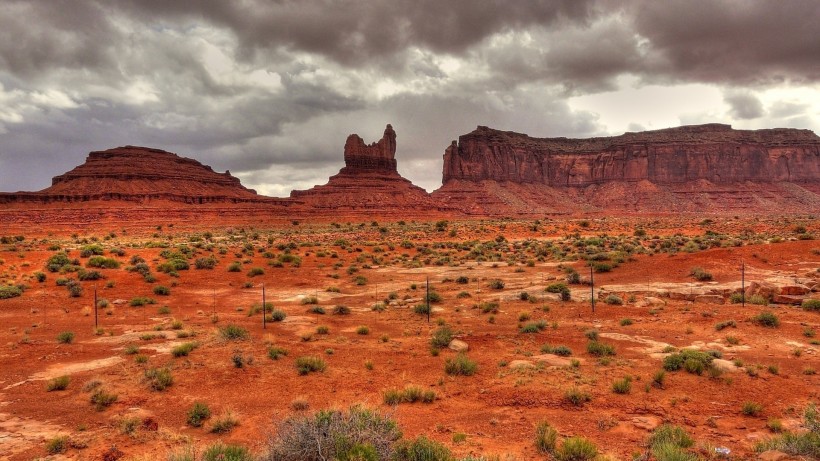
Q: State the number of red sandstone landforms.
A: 3